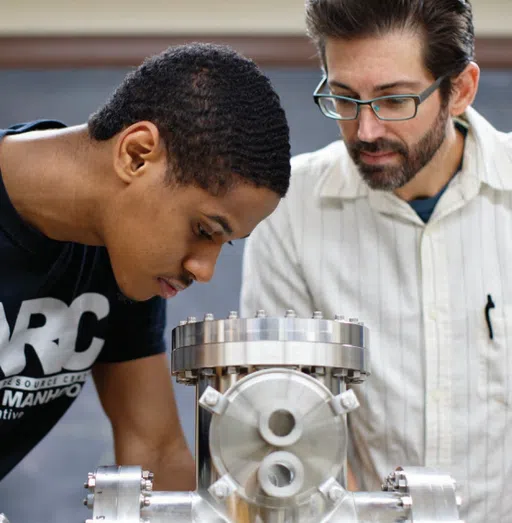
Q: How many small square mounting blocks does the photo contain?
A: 4